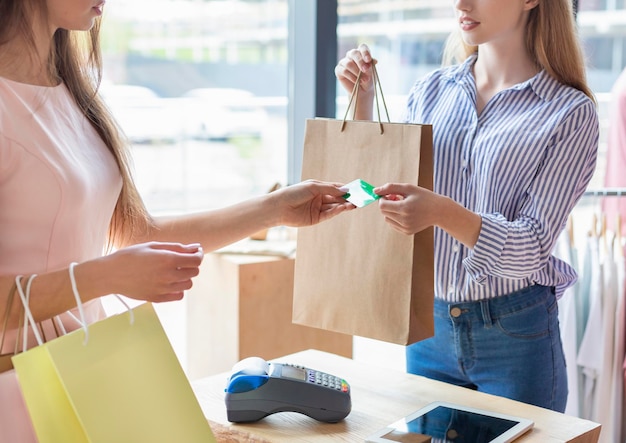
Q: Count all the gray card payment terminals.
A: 1